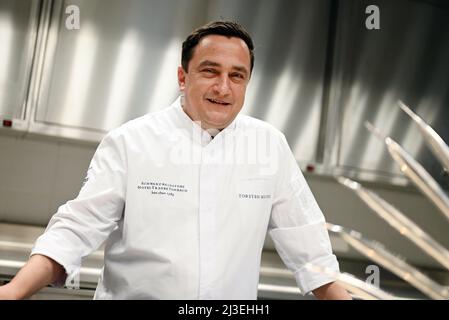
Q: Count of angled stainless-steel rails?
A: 5